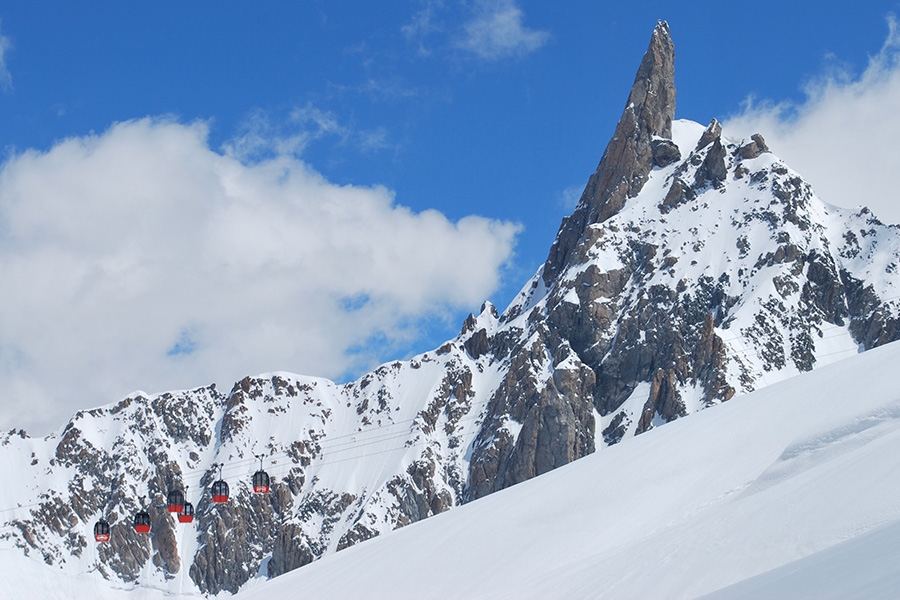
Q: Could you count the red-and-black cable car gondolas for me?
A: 6